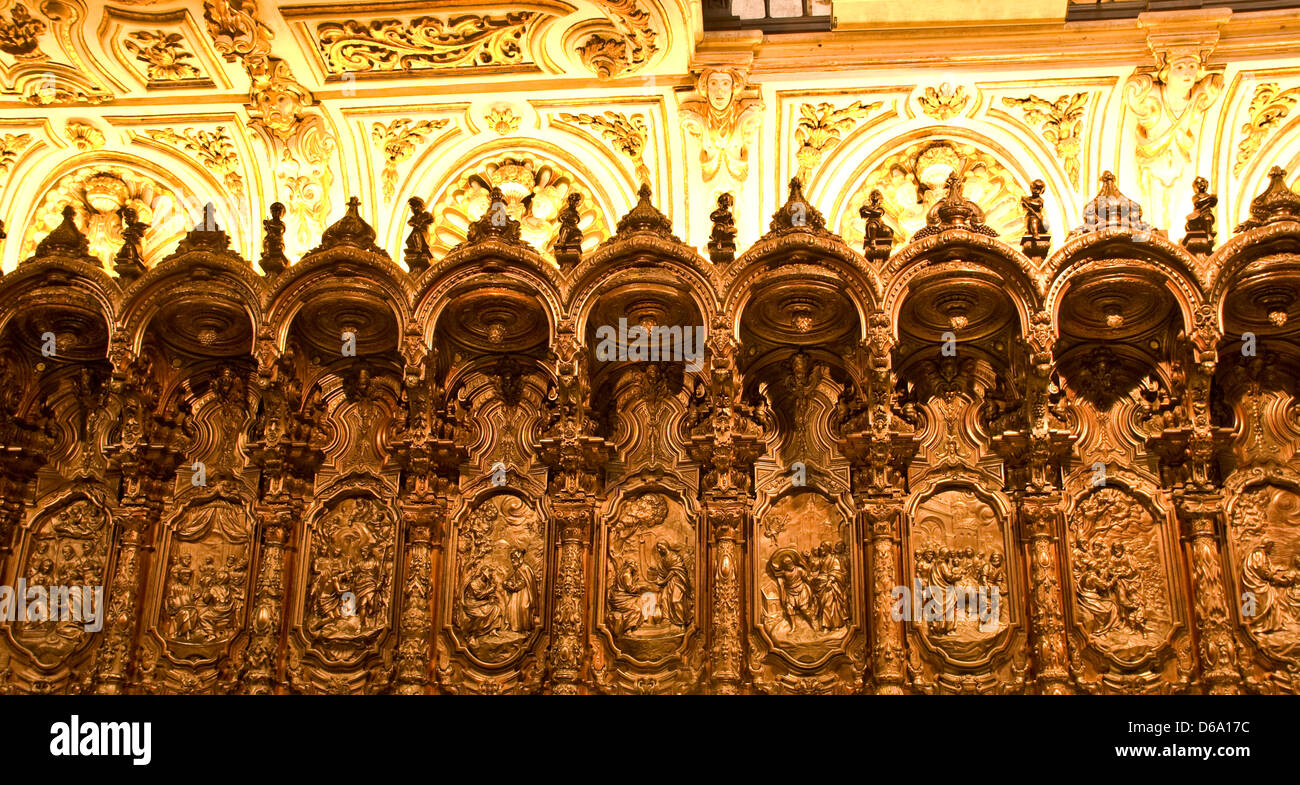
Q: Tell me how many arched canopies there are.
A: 9